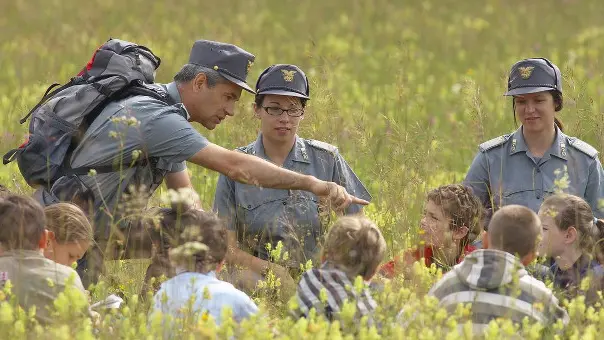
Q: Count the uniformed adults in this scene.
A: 3